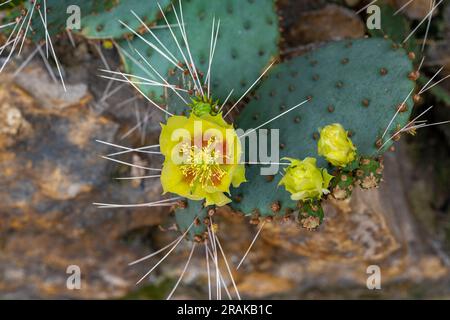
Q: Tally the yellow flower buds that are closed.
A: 2